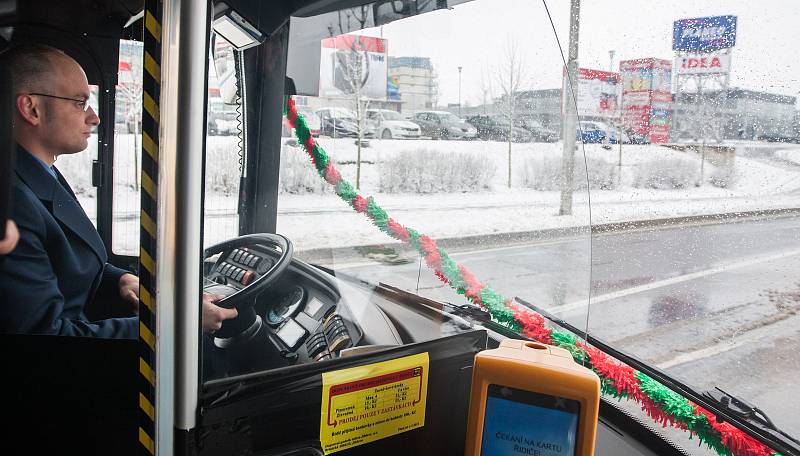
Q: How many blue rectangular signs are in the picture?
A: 1